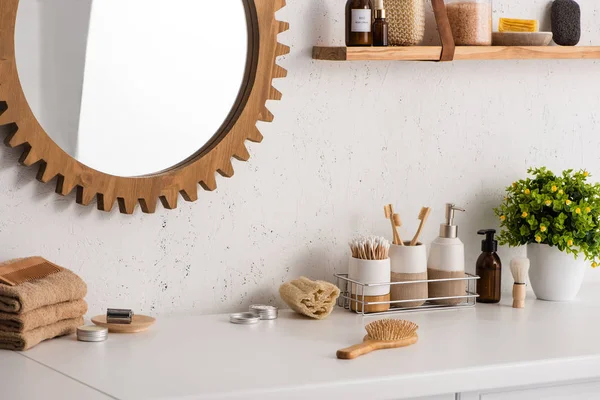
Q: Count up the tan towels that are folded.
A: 3